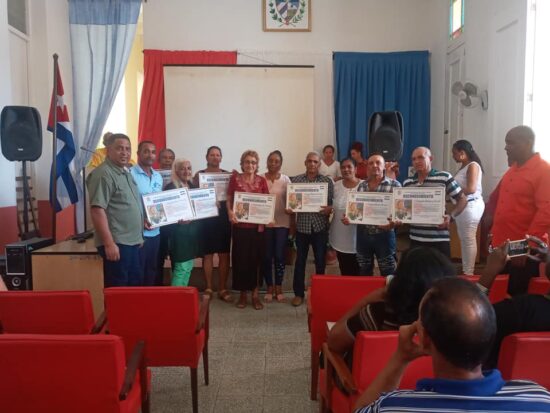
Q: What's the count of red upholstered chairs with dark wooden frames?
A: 8